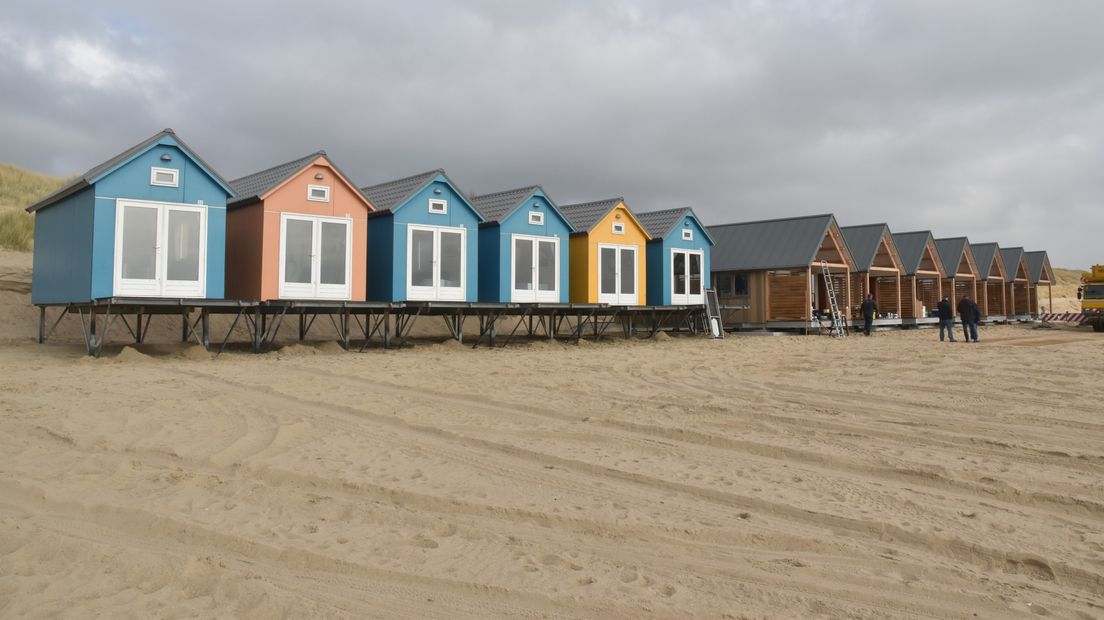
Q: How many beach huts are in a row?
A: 13